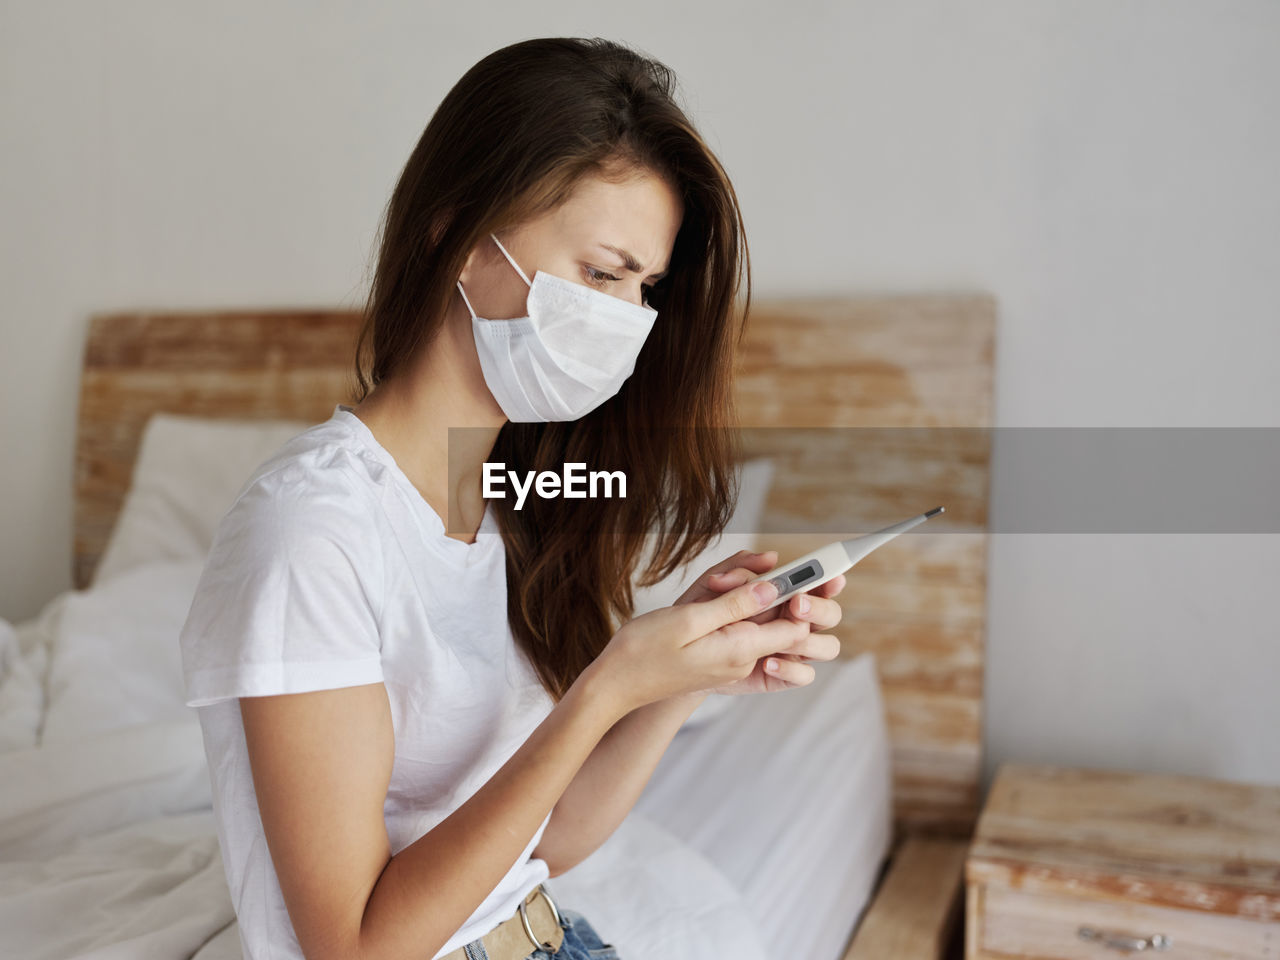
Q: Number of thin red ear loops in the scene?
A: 0